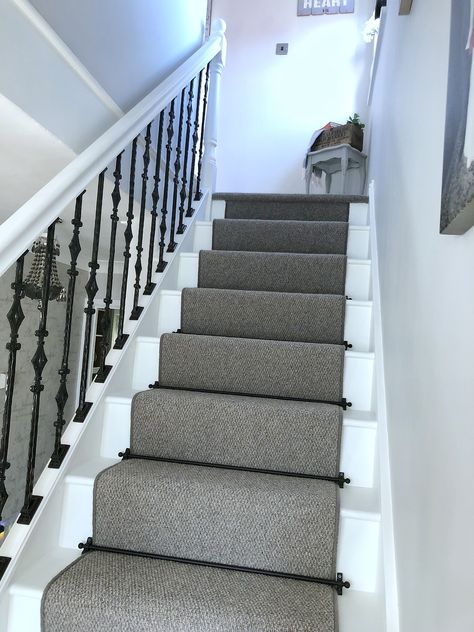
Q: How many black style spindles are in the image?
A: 13